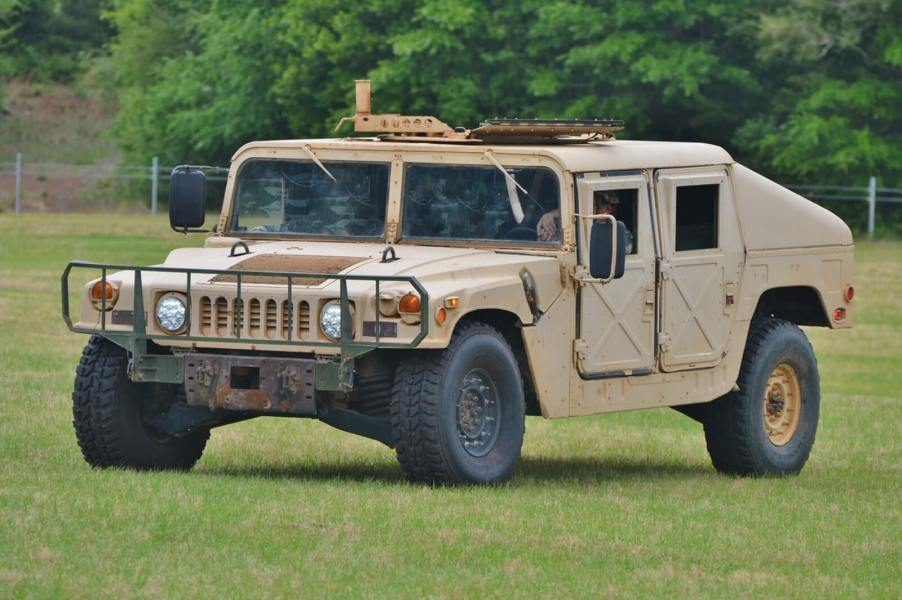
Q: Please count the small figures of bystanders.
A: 0